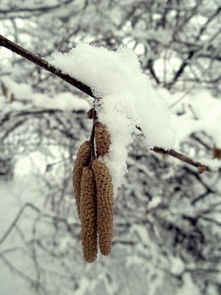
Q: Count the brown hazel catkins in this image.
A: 4